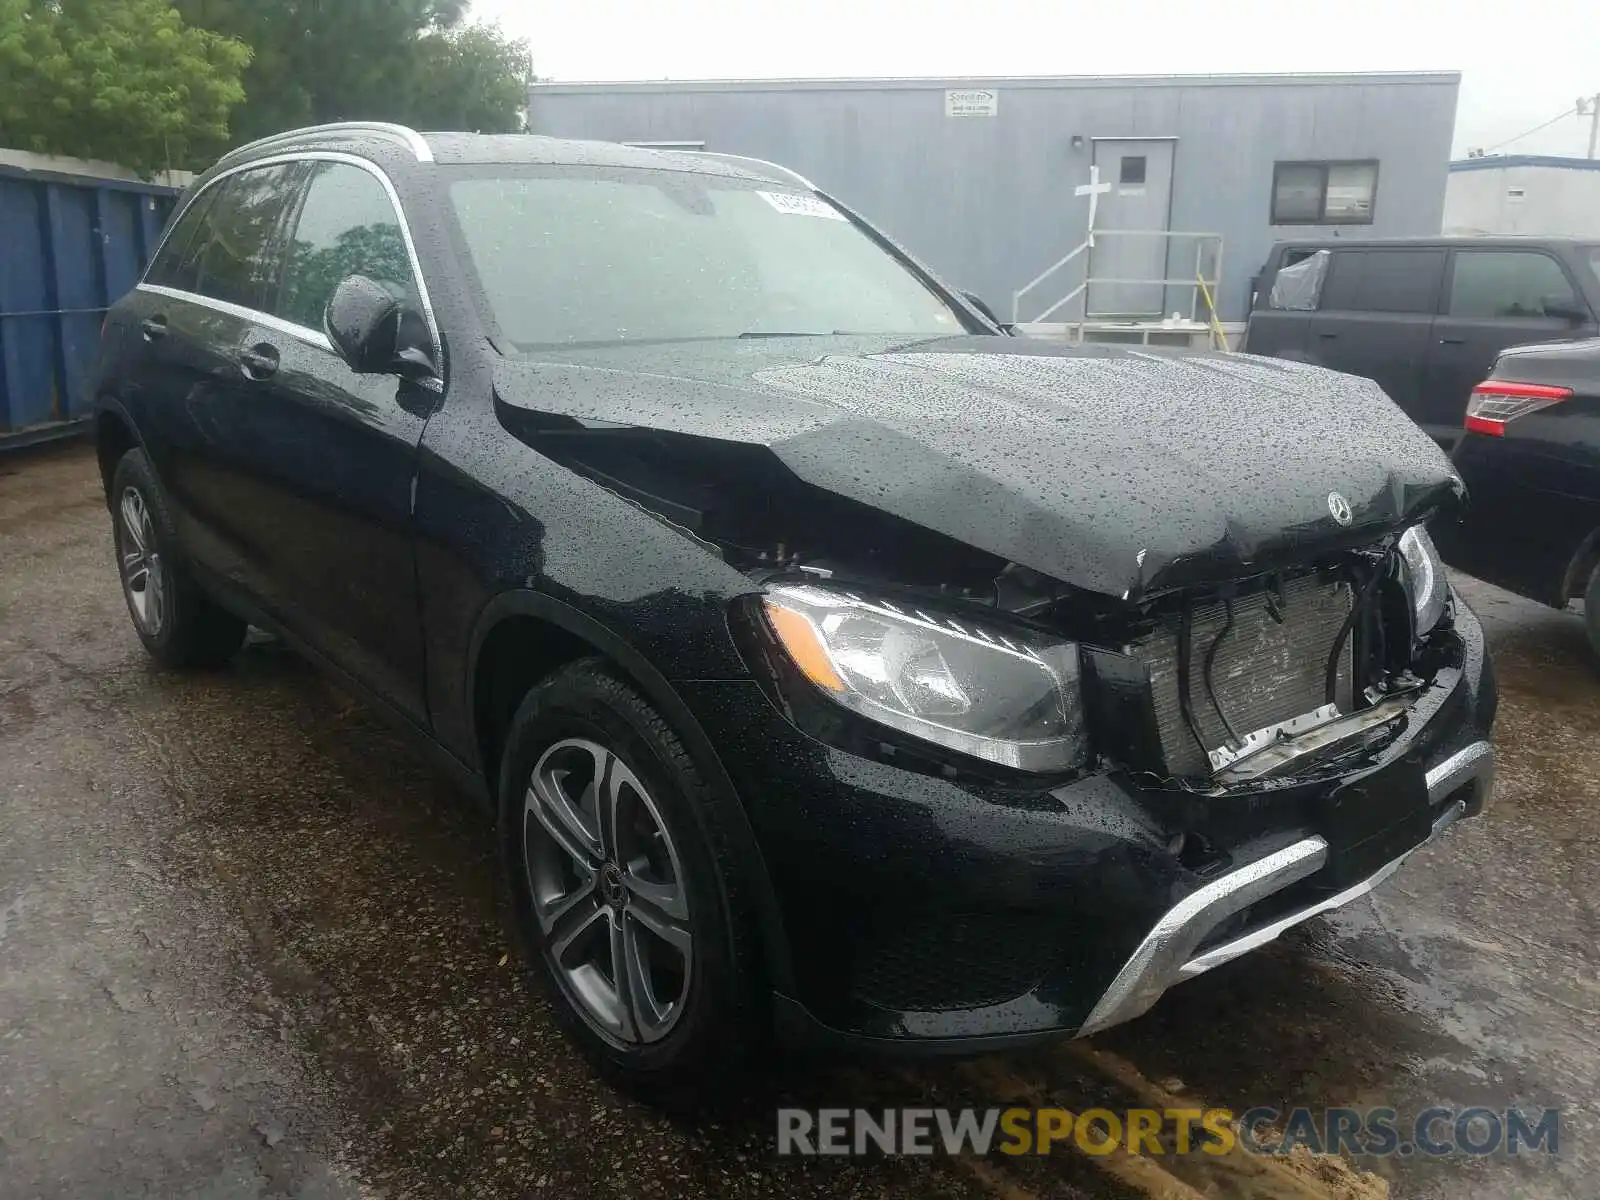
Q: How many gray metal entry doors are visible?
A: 1